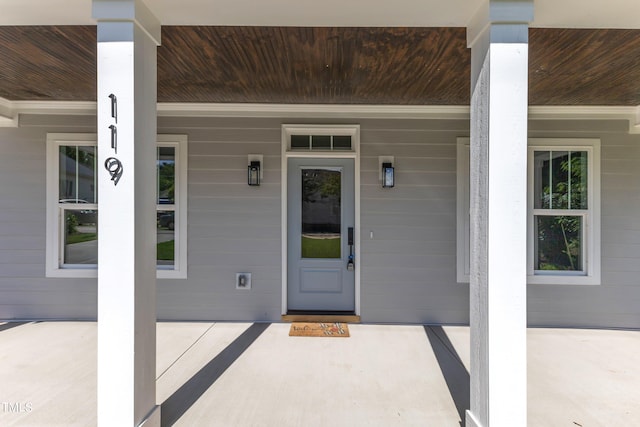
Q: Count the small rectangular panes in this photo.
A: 3